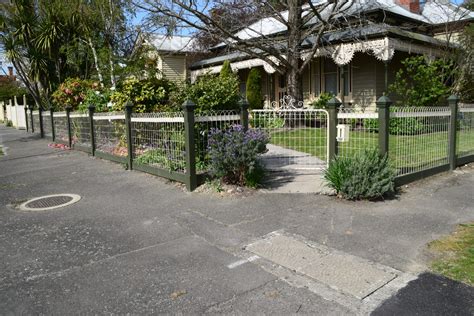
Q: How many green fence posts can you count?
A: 12